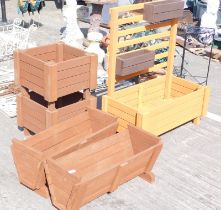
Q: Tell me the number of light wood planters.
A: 1